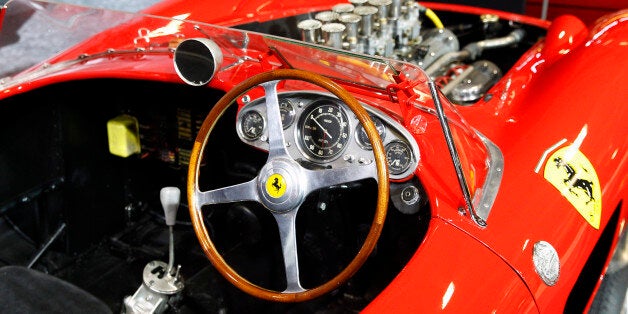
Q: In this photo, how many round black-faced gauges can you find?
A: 5